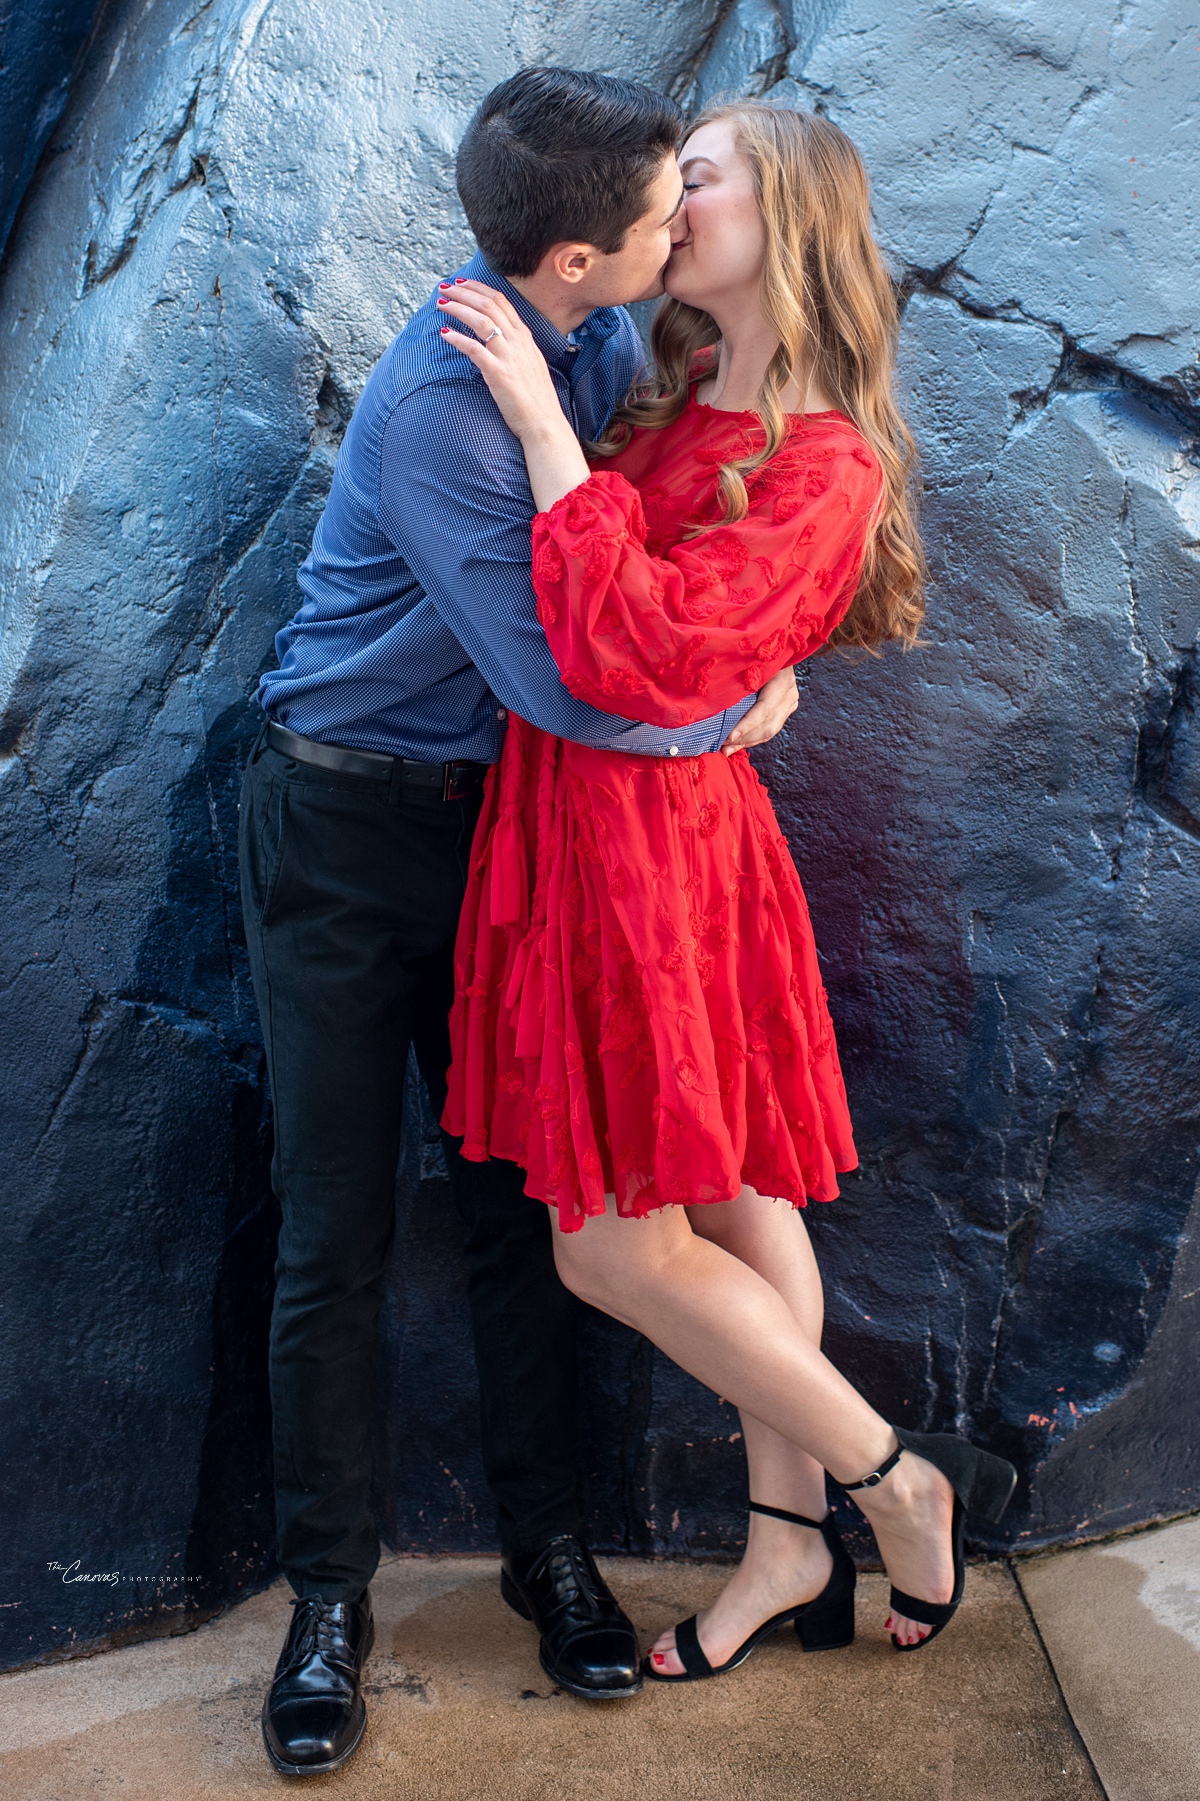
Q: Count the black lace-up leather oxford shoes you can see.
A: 2